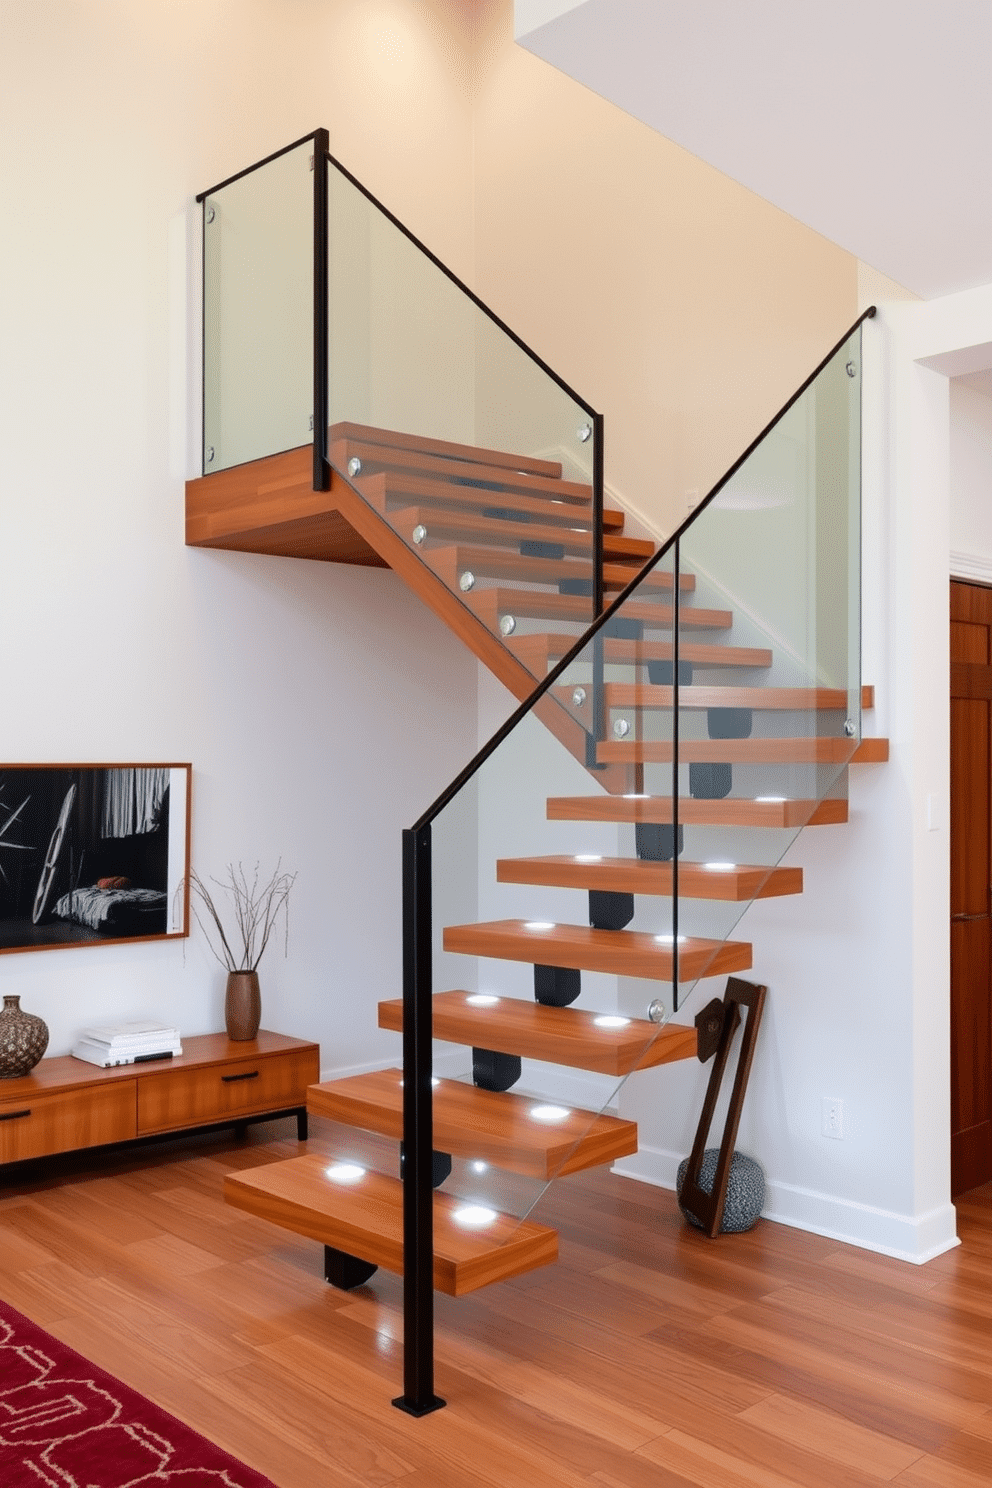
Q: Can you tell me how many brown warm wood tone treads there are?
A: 15